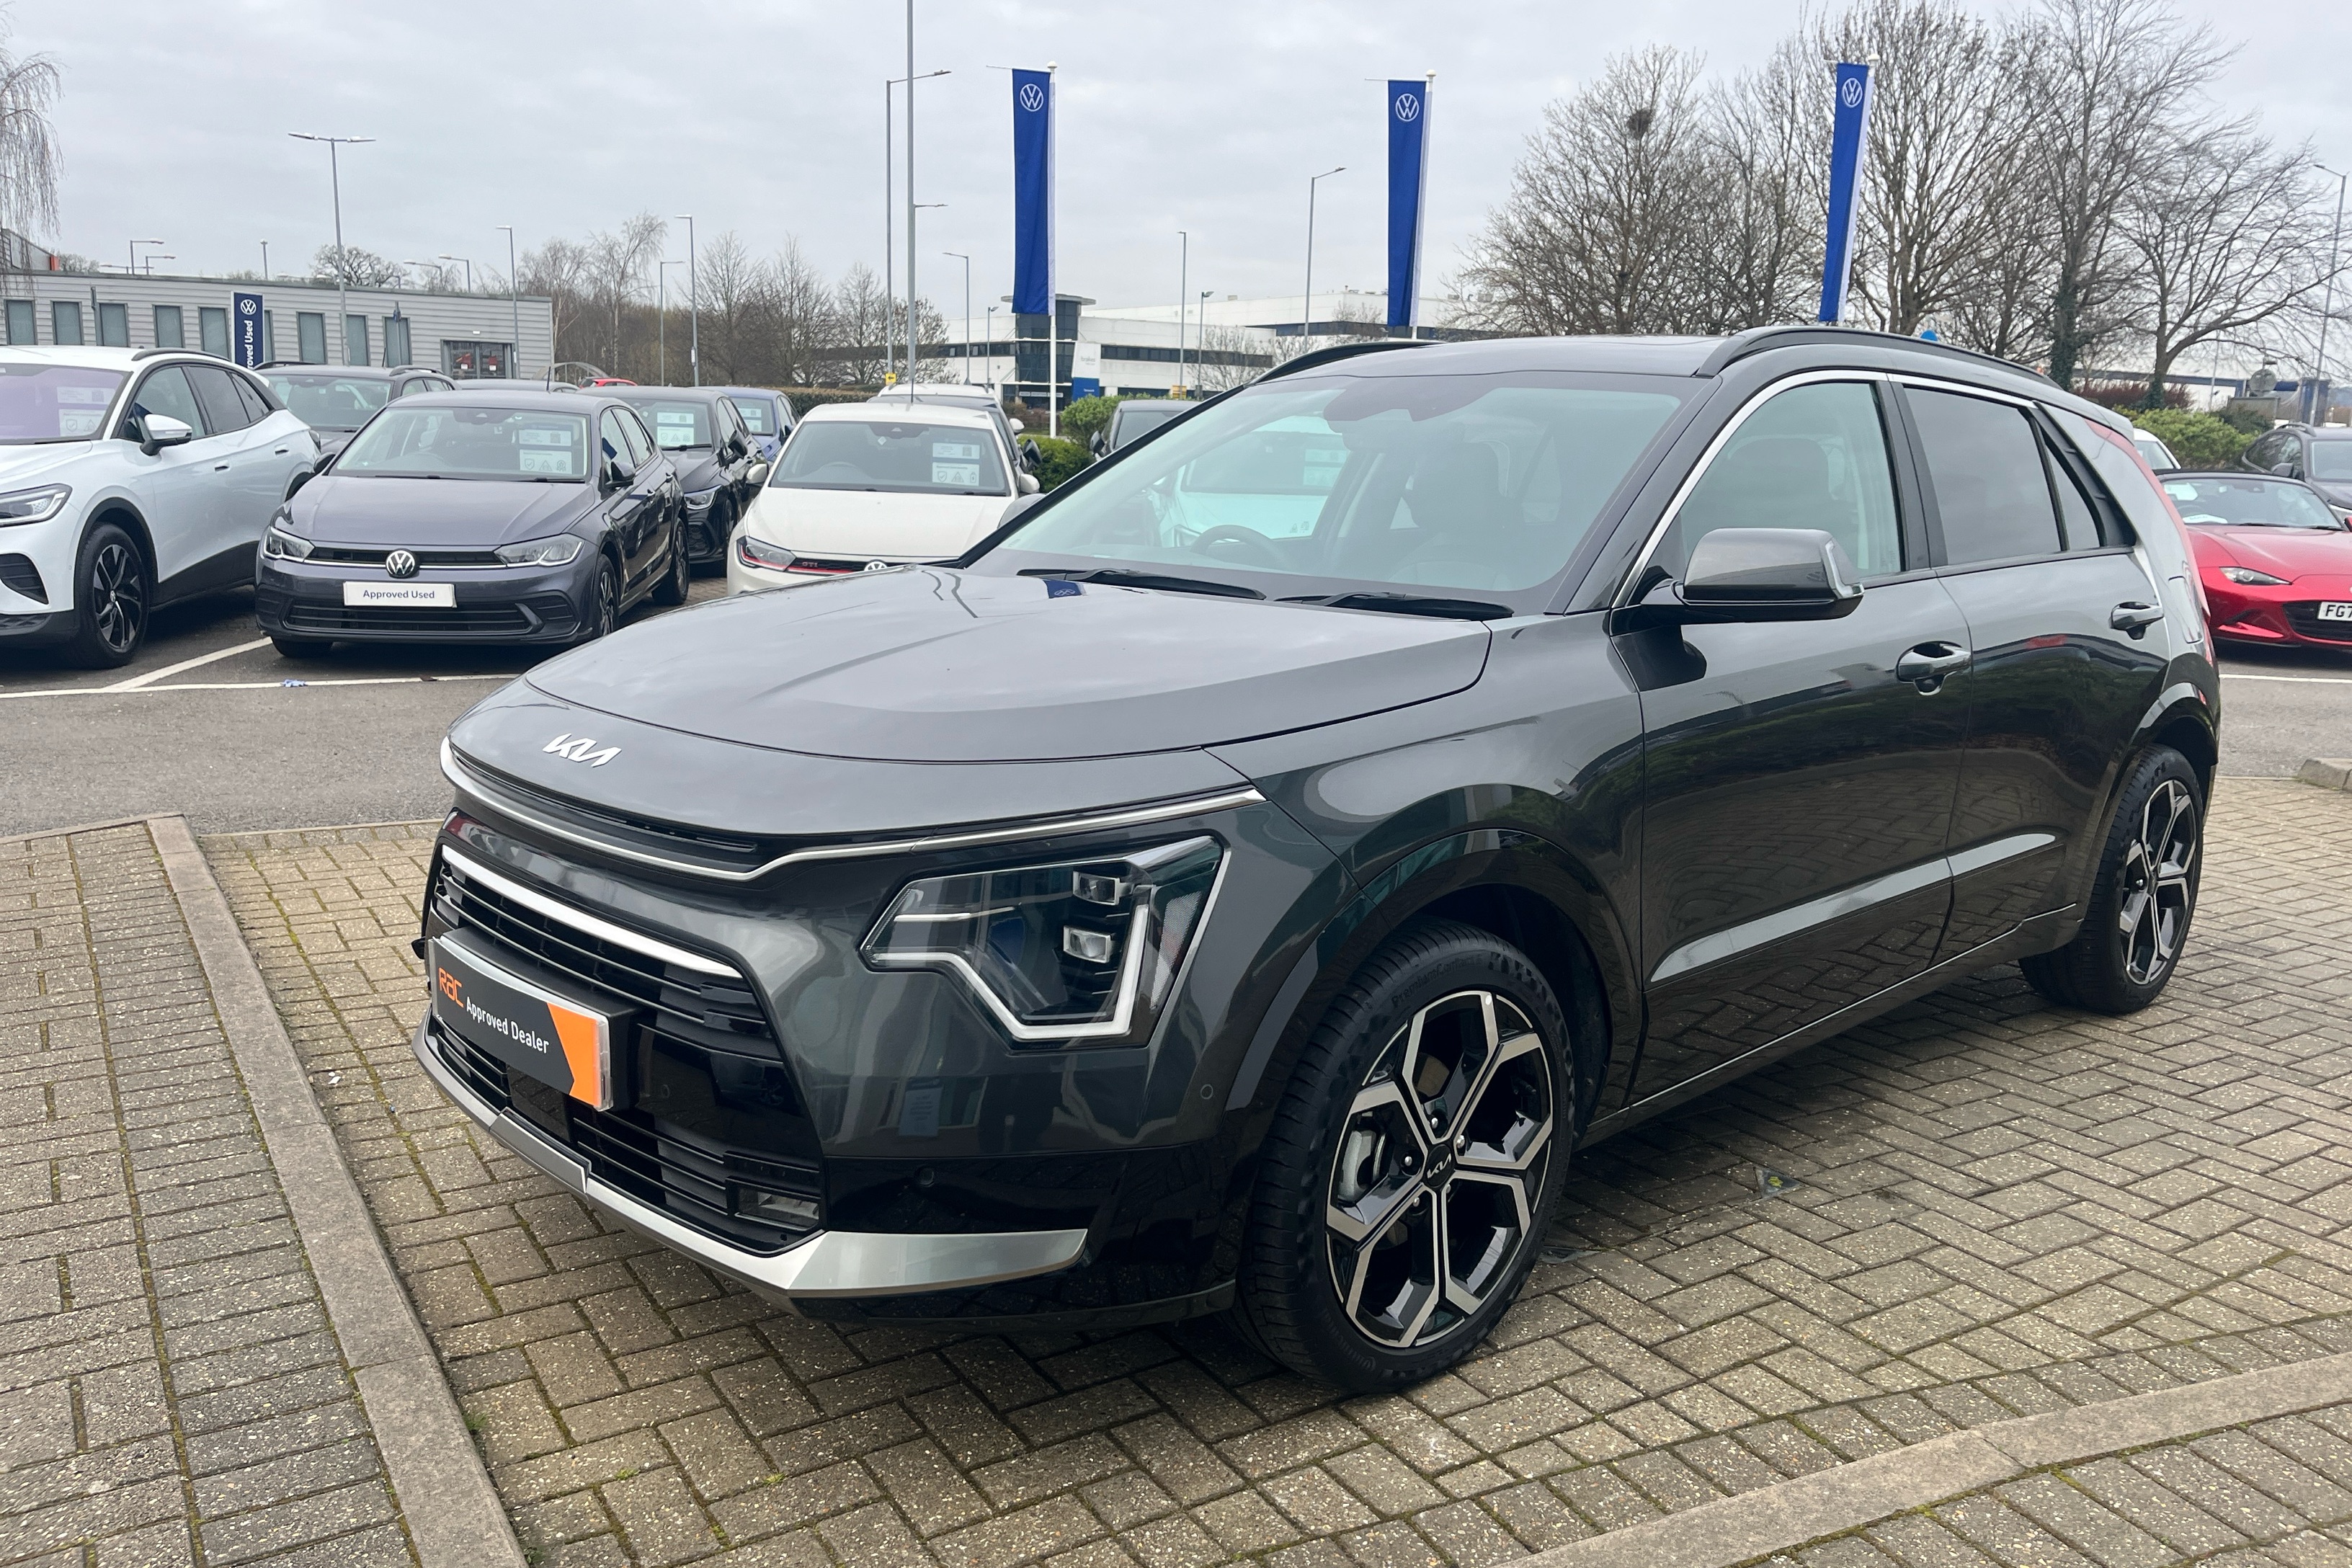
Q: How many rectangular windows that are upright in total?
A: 9